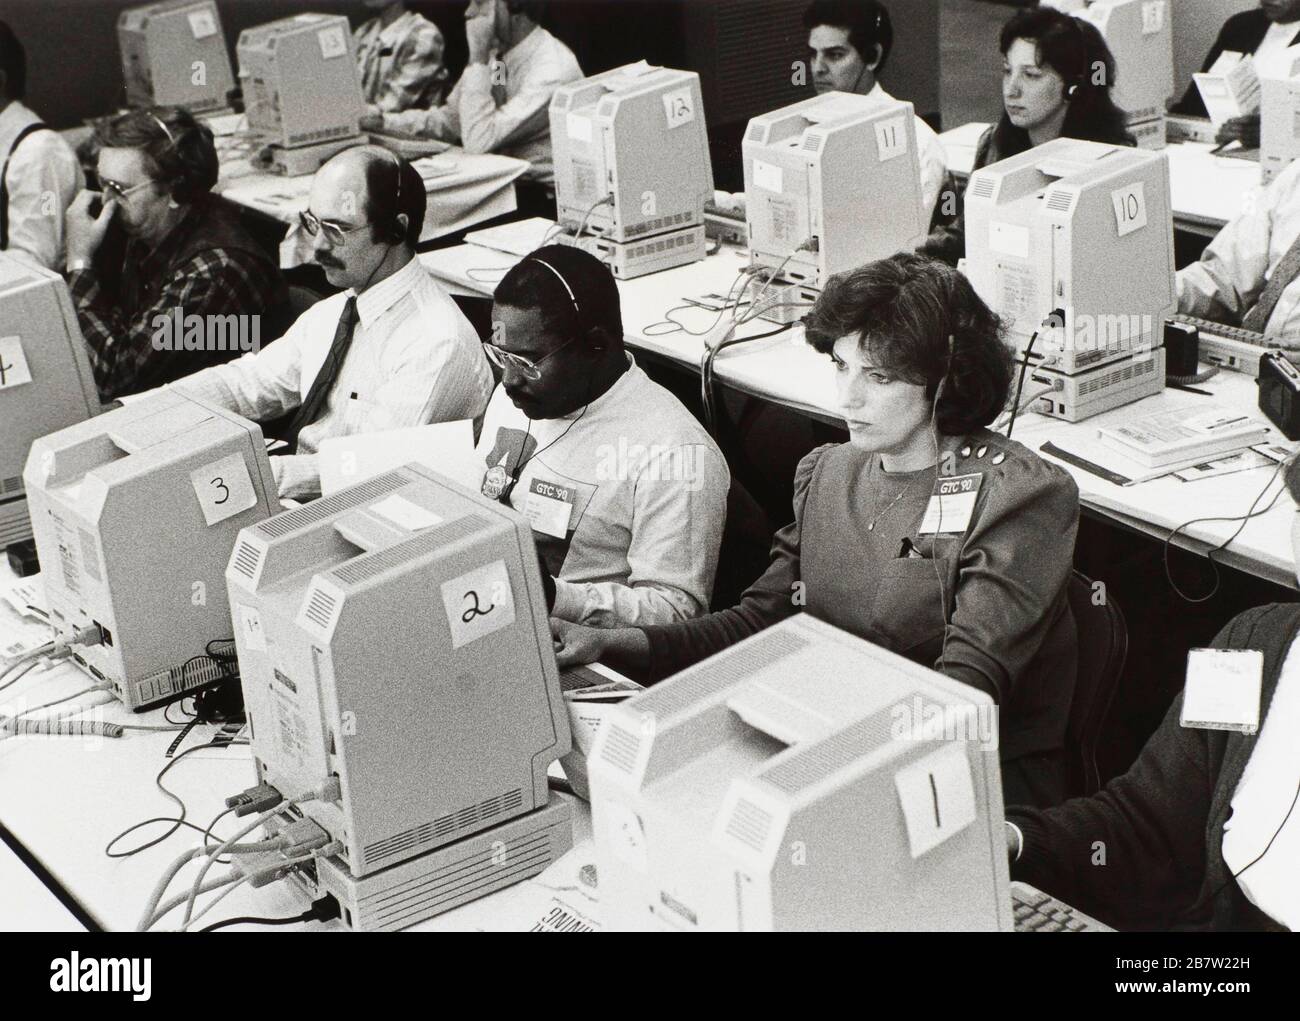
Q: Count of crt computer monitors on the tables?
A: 11